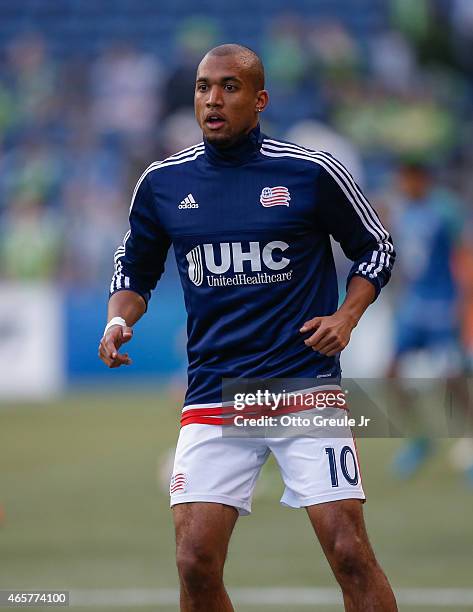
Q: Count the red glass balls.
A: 0